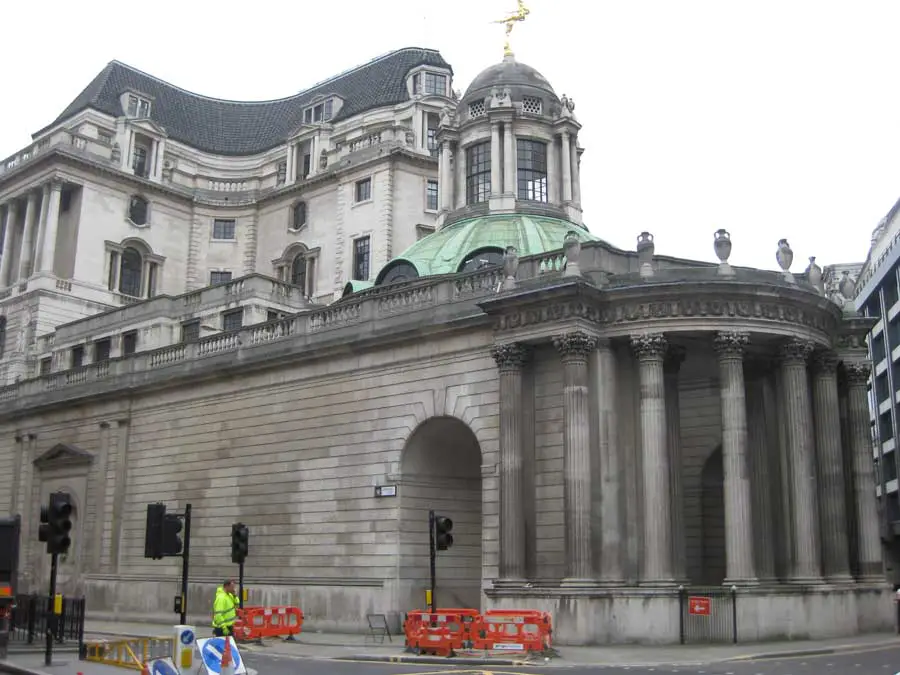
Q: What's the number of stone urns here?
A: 7